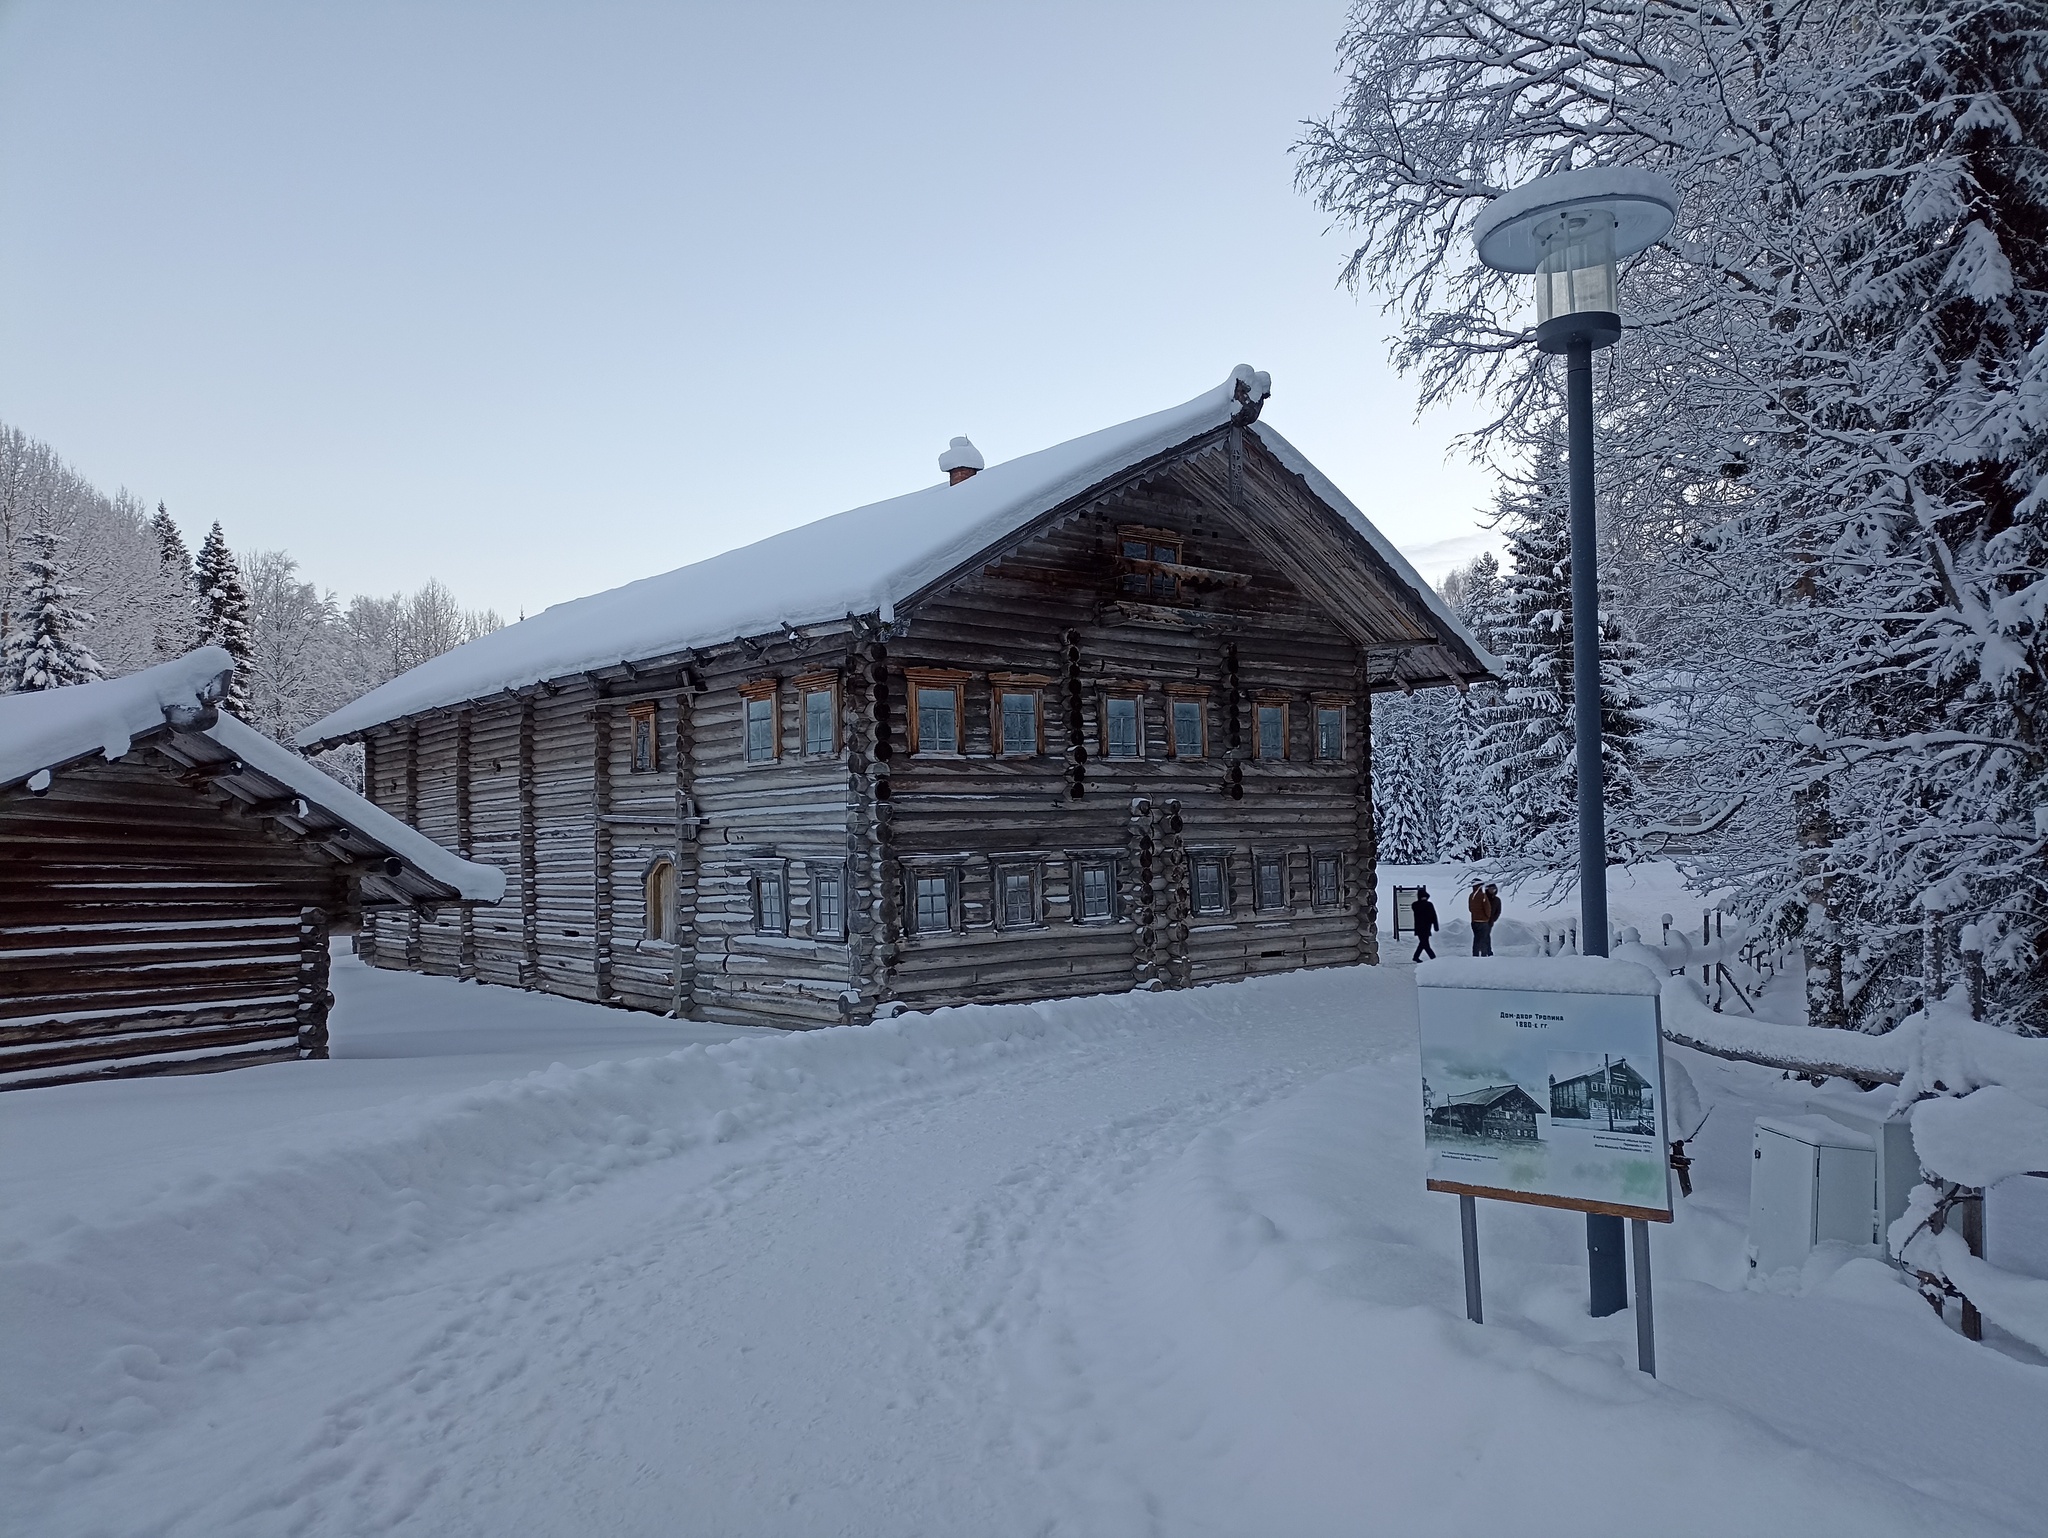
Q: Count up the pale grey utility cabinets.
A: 2